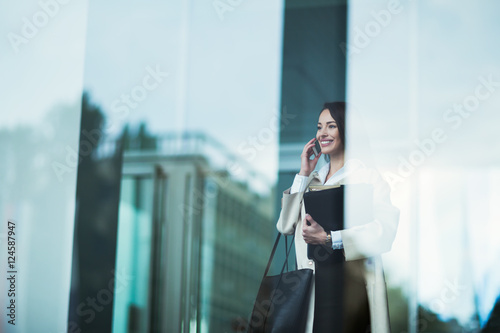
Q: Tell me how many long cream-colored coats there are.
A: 1